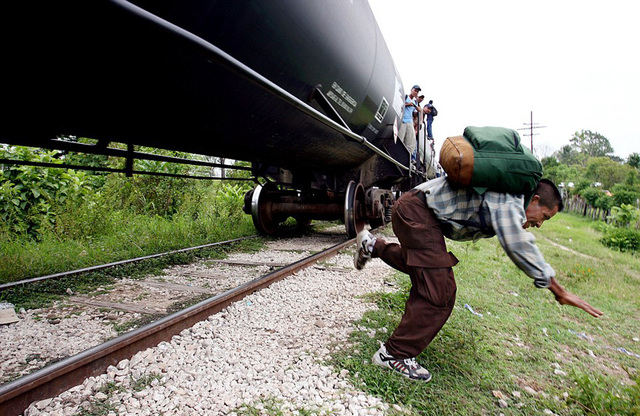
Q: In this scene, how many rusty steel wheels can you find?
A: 2